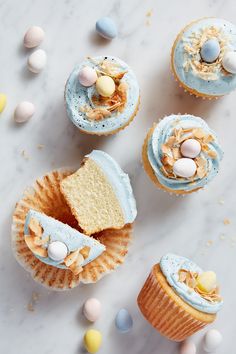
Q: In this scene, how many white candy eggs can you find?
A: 5